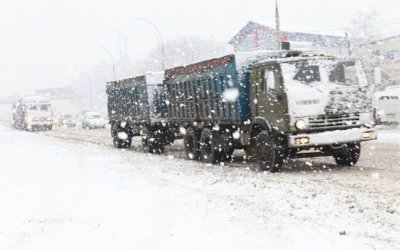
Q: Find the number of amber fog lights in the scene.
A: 2